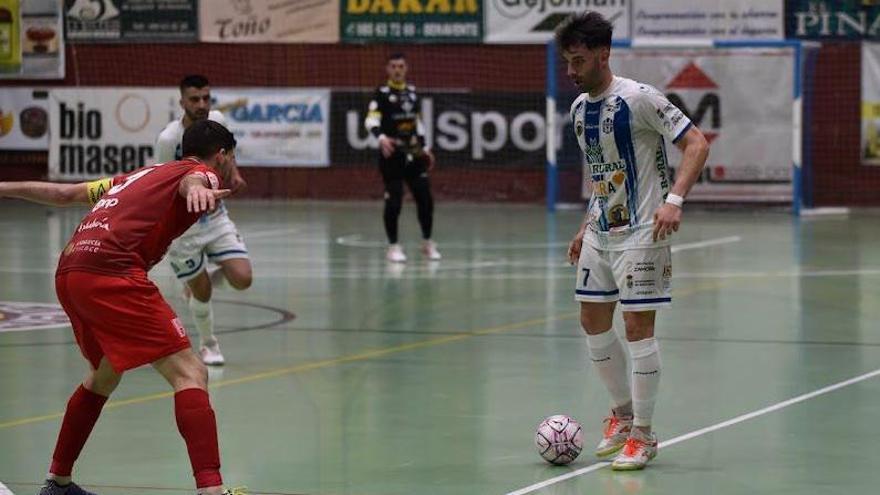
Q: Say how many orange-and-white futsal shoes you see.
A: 2